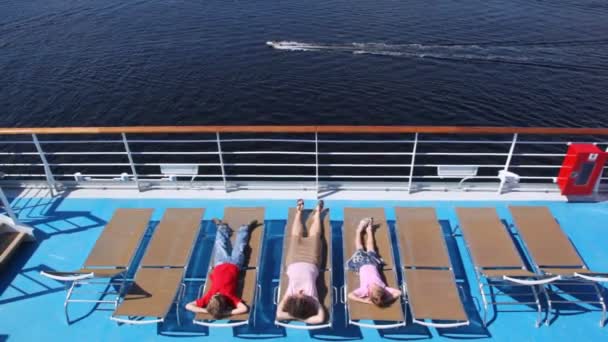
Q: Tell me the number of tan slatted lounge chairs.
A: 8